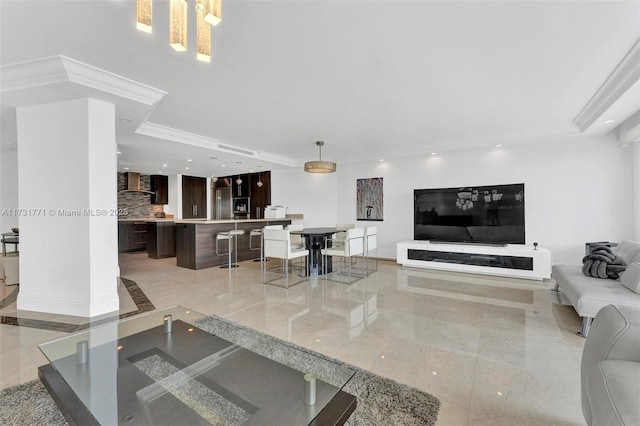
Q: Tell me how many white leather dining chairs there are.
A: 6